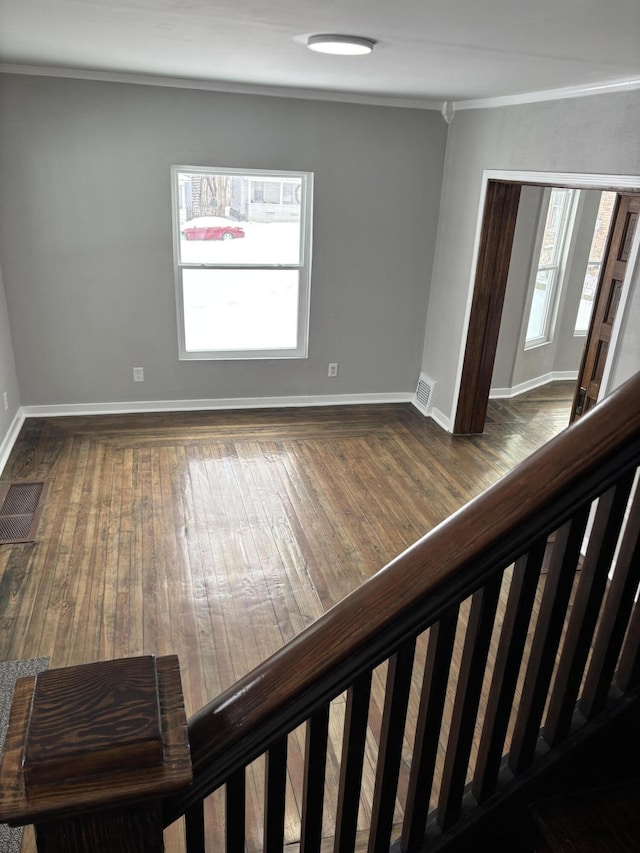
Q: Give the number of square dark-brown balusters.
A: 13